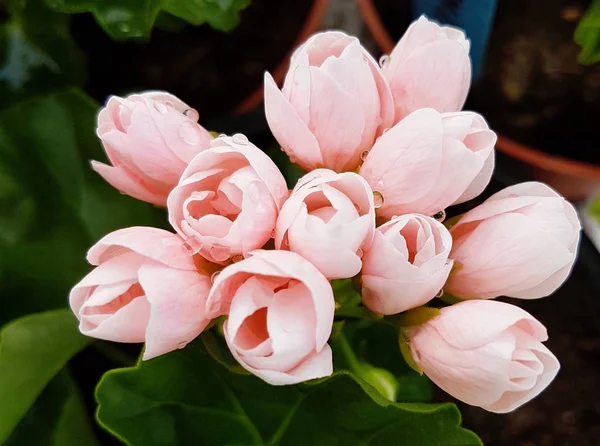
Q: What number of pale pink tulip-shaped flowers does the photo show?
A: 11